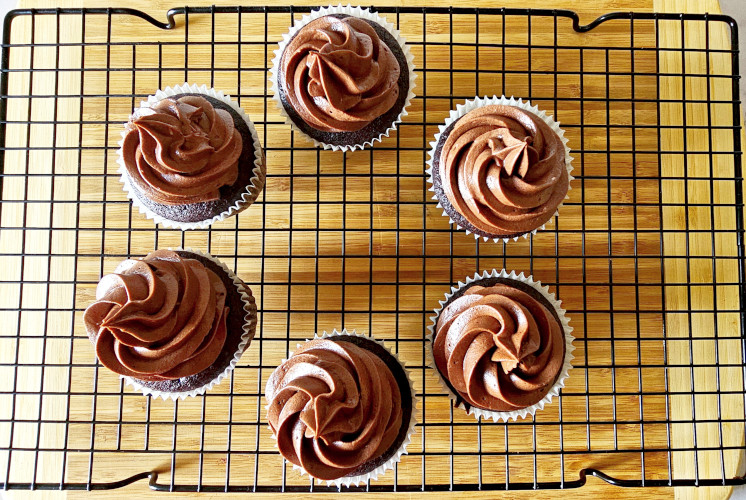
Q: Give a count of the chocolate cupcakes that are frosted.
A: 6